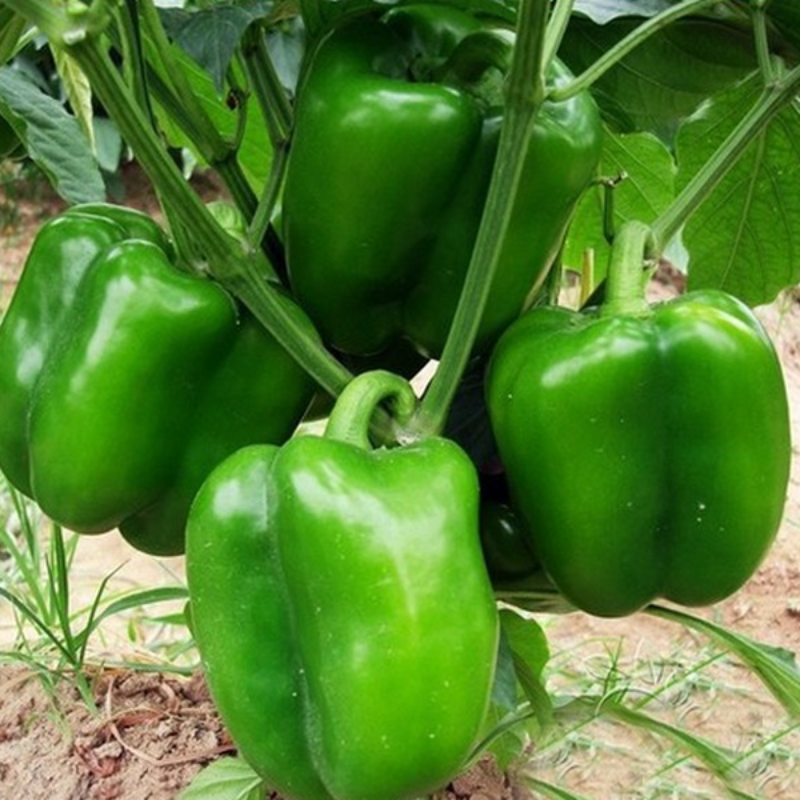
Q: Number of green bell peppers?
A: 4